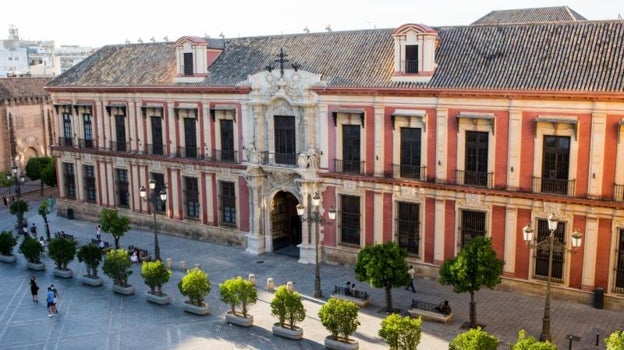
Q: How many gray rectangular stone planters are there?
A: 10